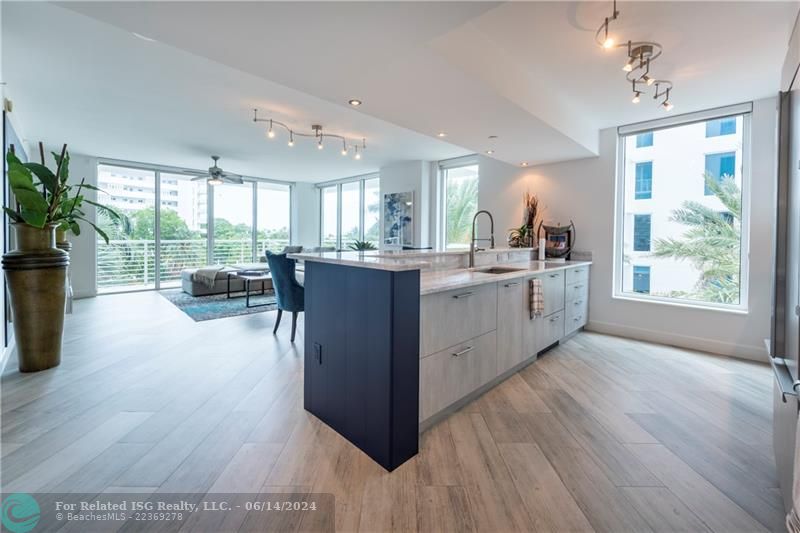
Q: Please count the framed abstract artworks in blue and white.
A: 1